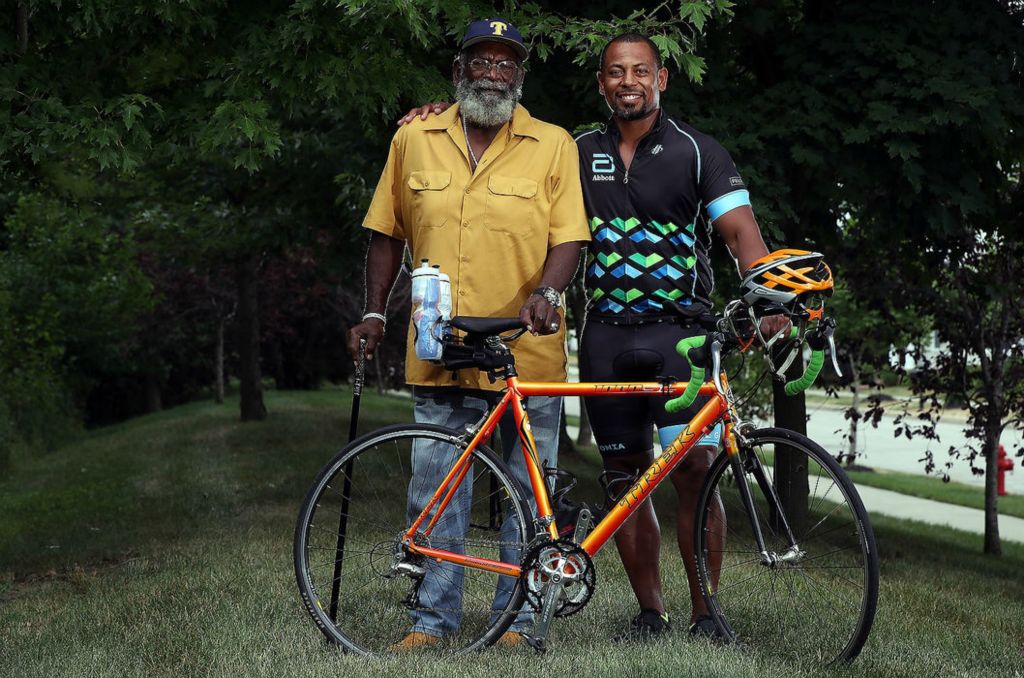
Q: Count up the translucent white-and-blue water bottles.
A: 2